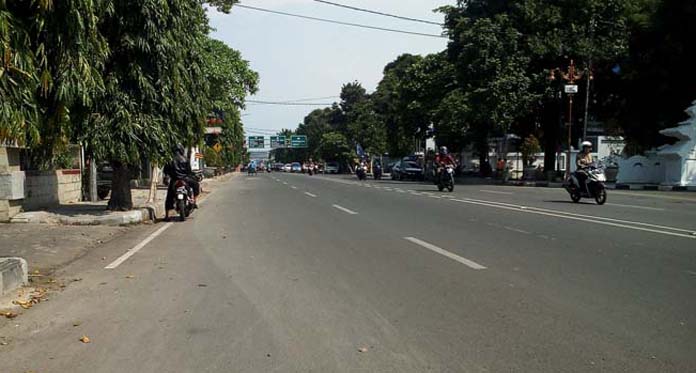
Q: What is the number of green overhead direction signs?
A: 3